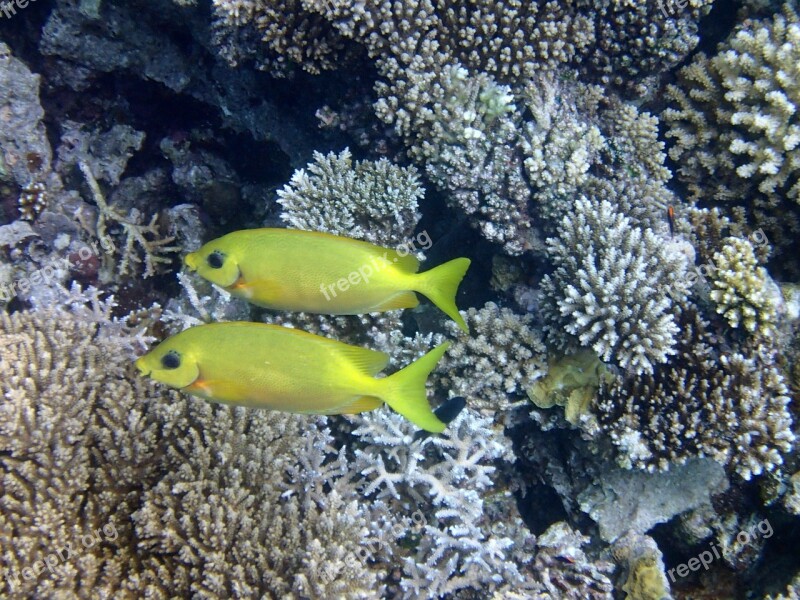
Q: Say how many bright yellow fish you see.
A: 2